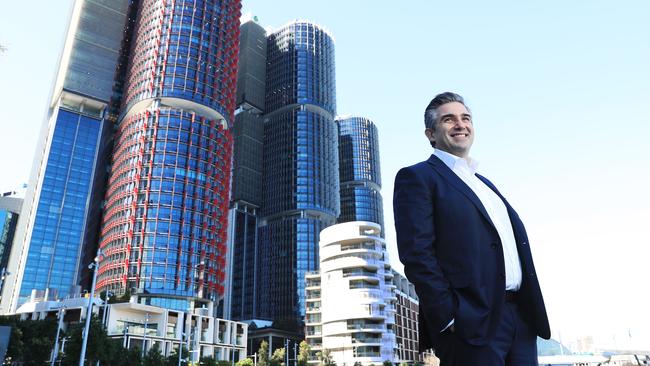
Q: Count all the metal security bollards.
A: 0